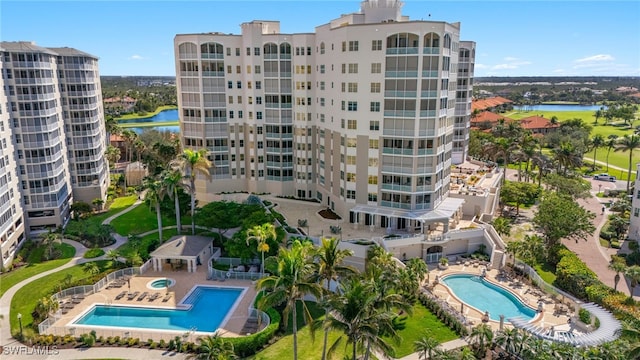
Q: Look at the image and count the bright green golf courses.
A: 1